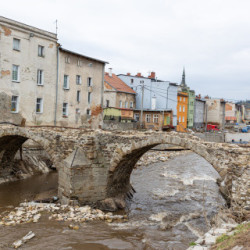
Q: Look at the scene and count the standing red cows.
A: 0